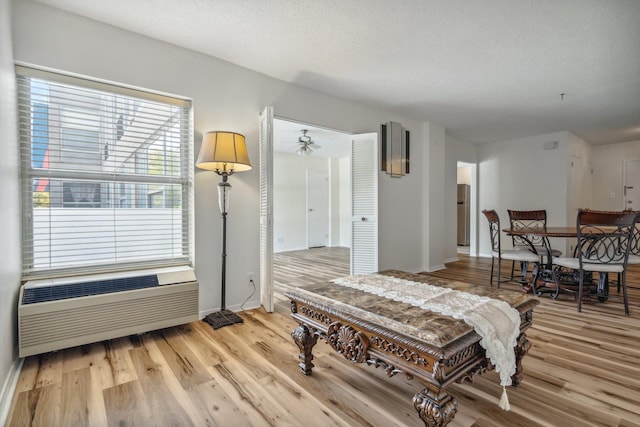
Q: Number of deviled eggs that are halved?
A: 0